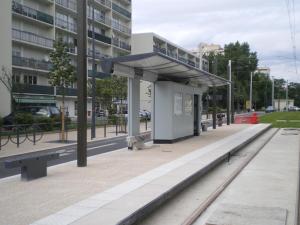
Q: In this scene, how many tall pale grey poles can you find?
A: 4